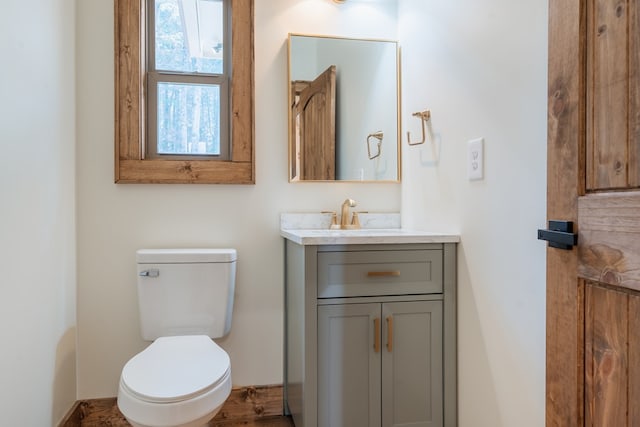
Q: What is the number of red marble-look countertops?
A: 0